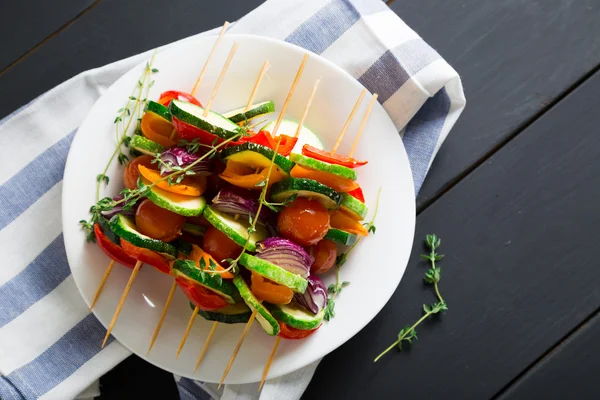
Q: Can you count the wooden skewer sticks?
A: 7